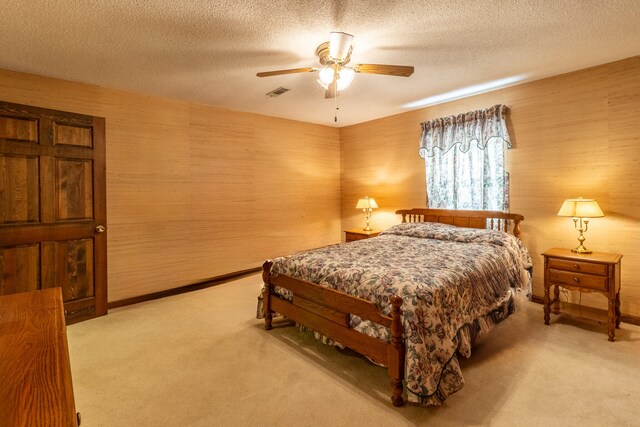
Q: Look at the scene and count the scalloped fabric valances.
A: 1